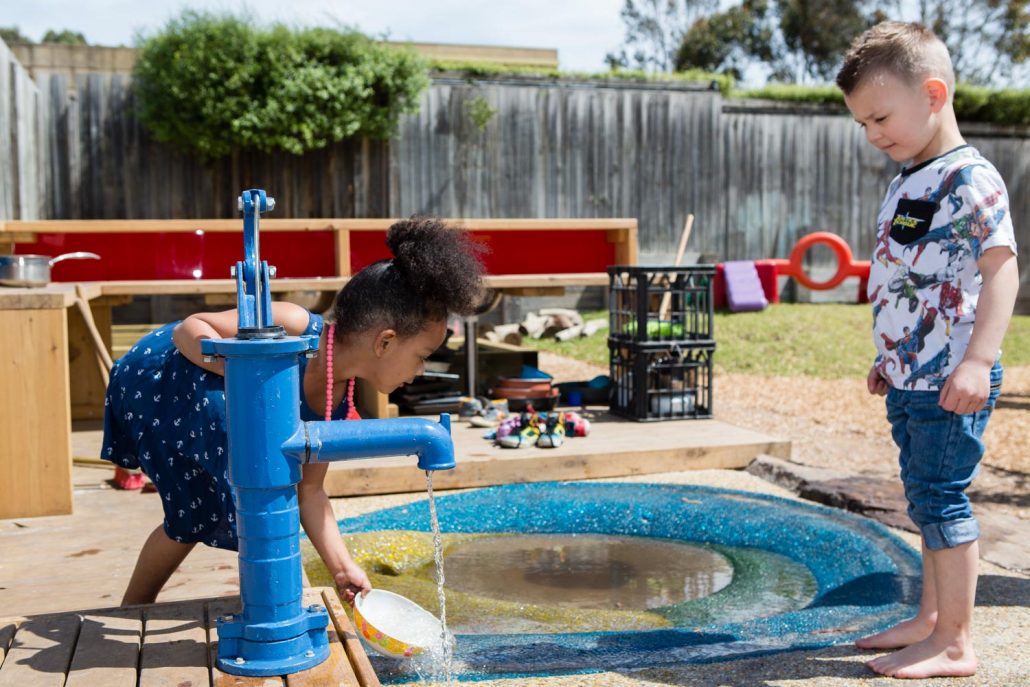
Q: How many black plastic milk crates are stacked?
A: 2